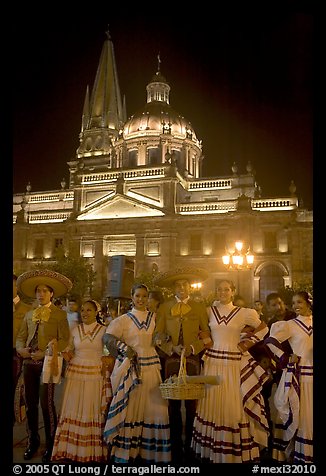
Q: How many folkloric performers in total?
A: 6